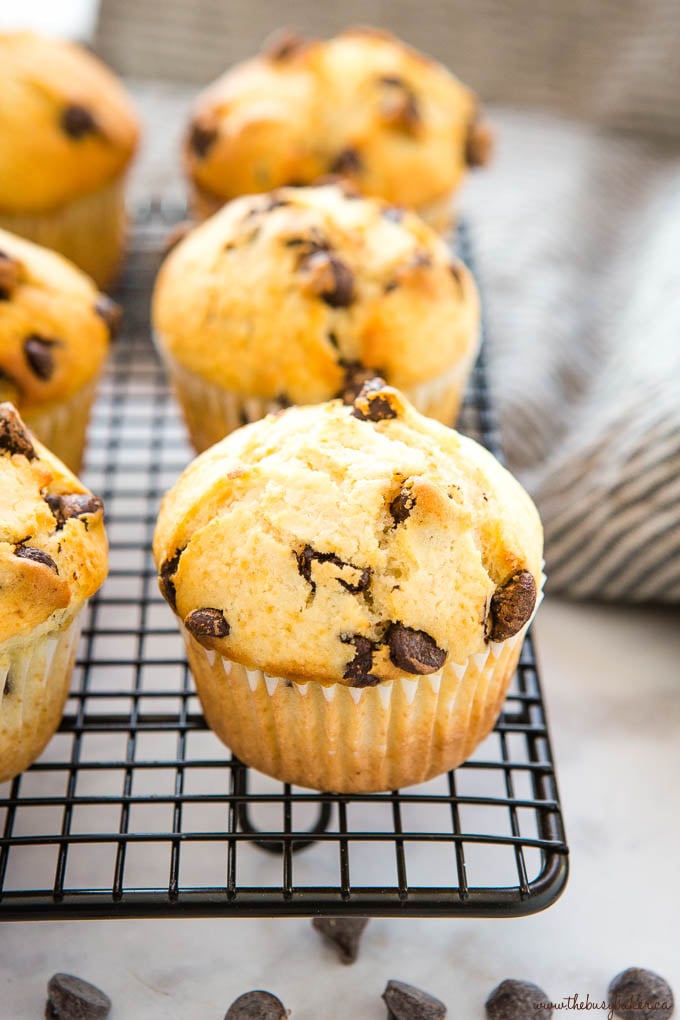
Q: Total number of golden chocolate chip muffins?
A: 6